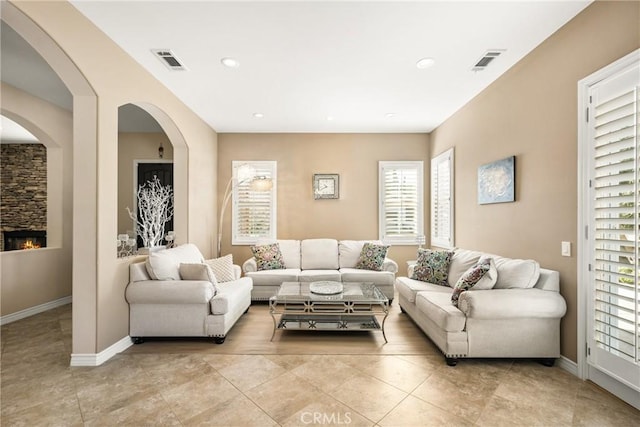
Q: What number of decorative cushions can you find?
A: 6